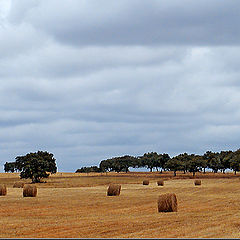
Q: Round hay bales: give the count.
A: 8